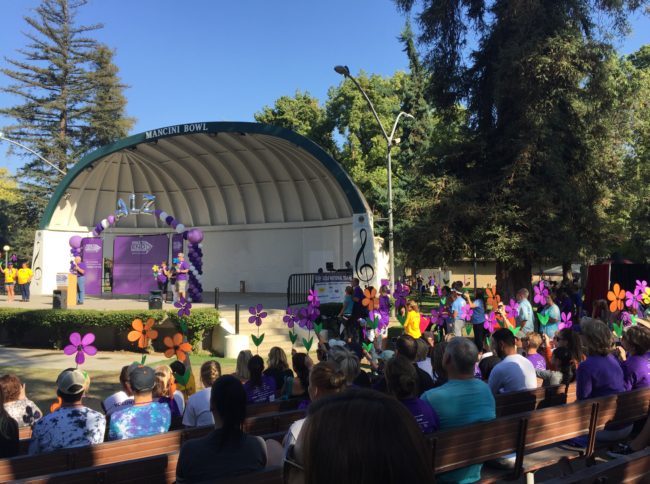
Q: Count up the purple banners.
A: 3